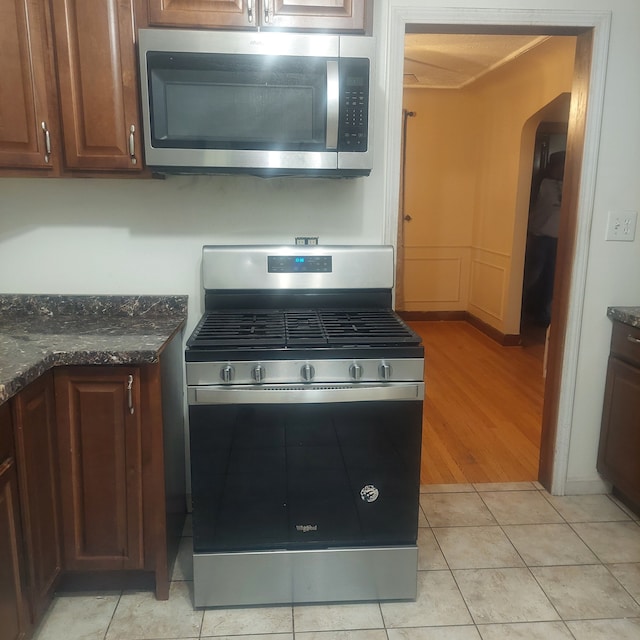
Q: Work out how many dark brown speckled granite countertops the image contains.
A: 2